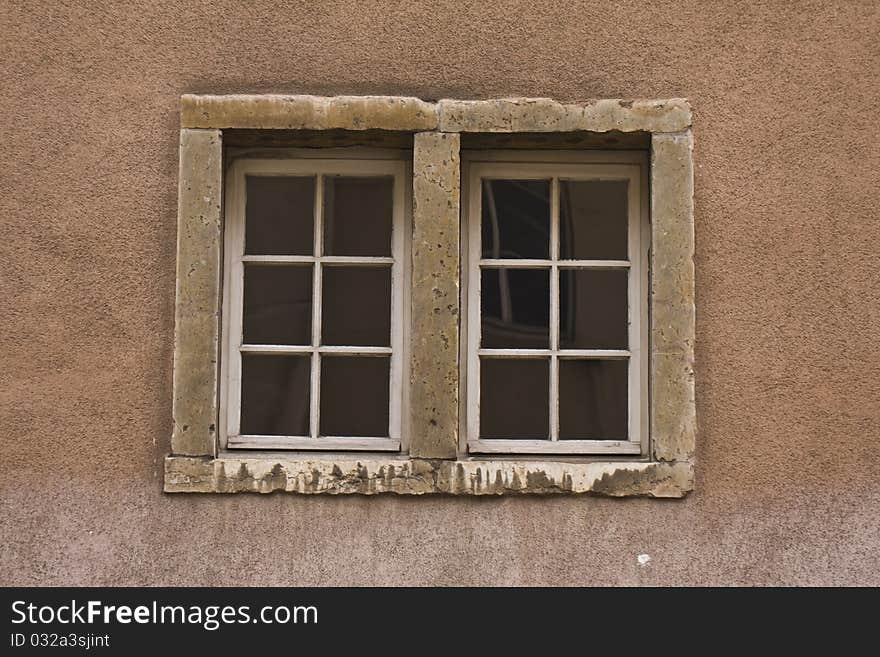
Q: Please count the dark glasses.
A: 12